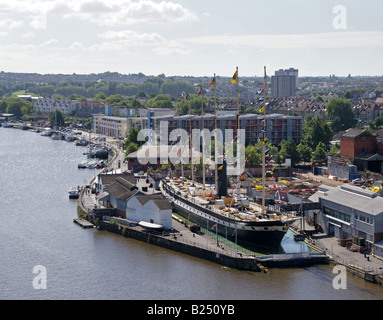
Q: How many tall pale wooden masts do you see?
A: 6